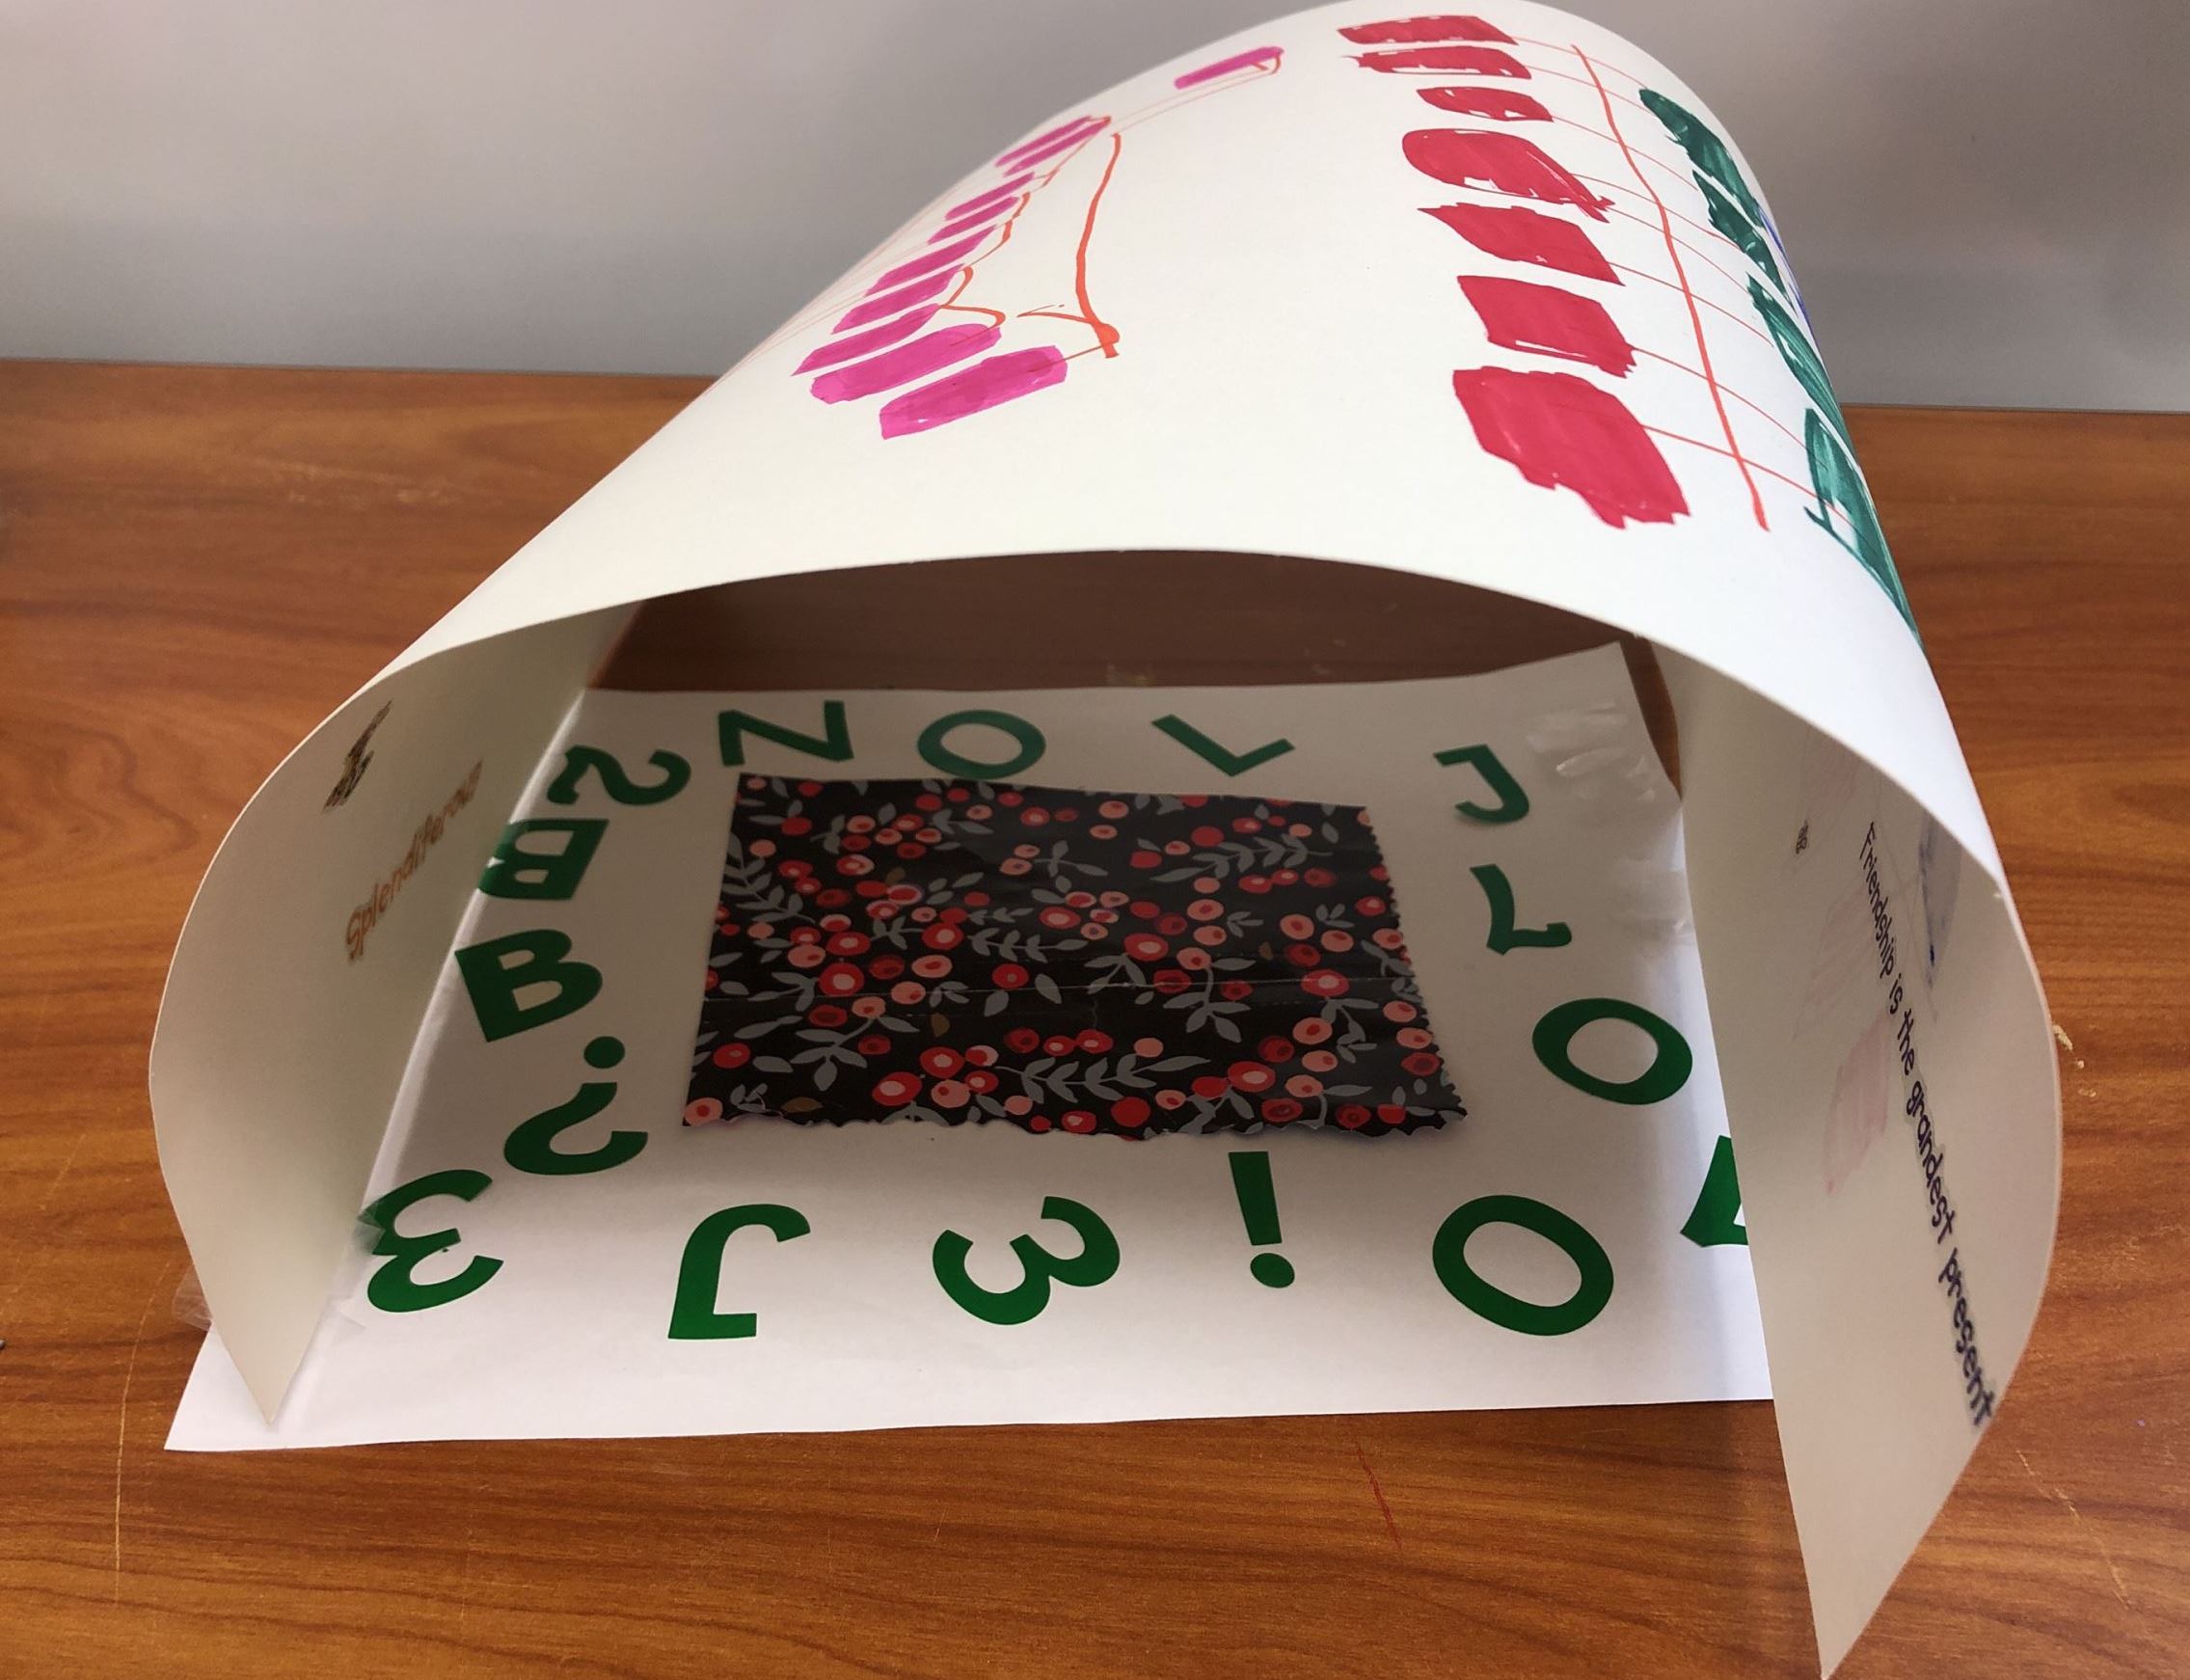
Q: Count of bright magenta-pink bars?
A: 10